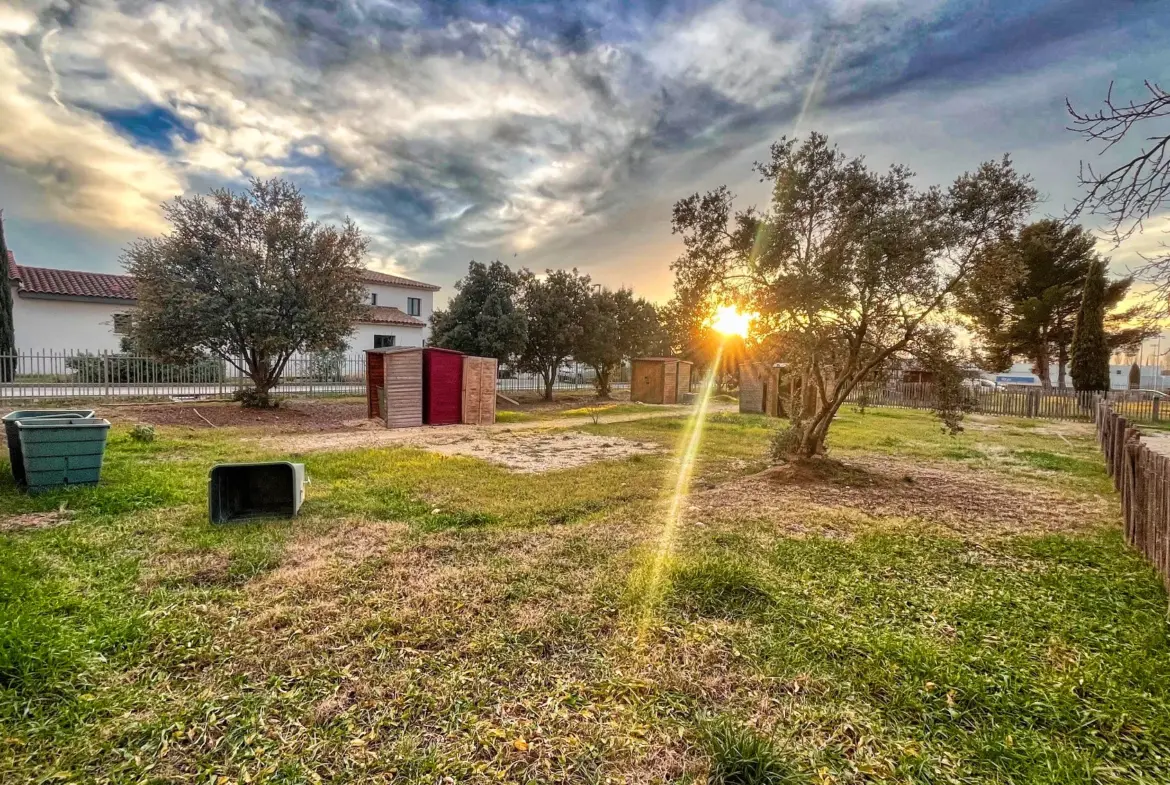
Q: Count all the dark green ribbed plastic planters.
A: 3